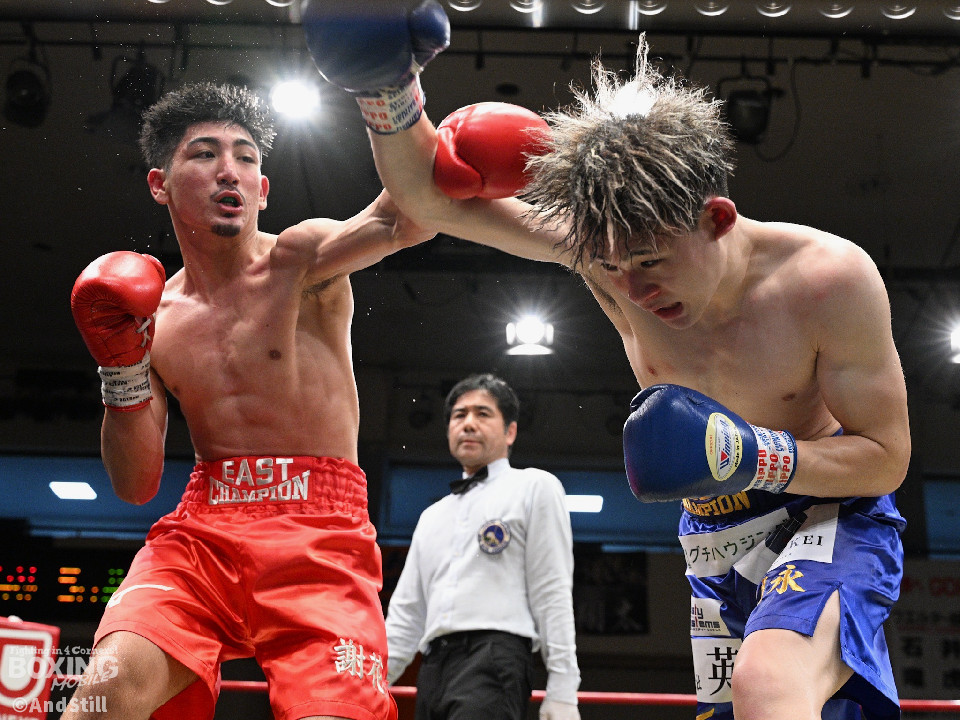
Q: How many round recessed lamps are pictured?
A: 12